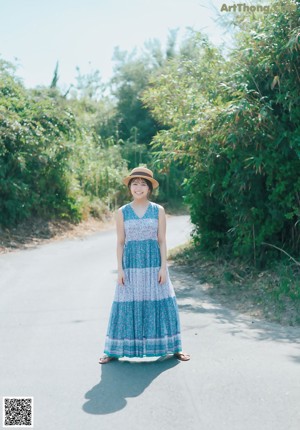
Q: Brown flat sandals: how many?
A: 2